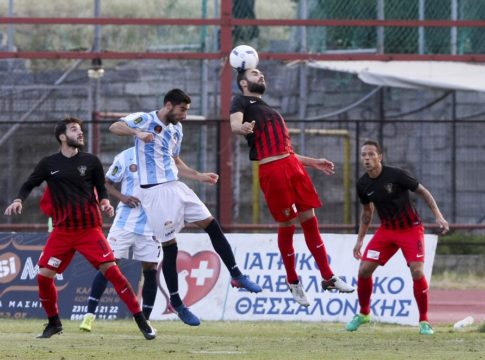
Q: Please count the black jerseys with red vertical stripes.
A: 3